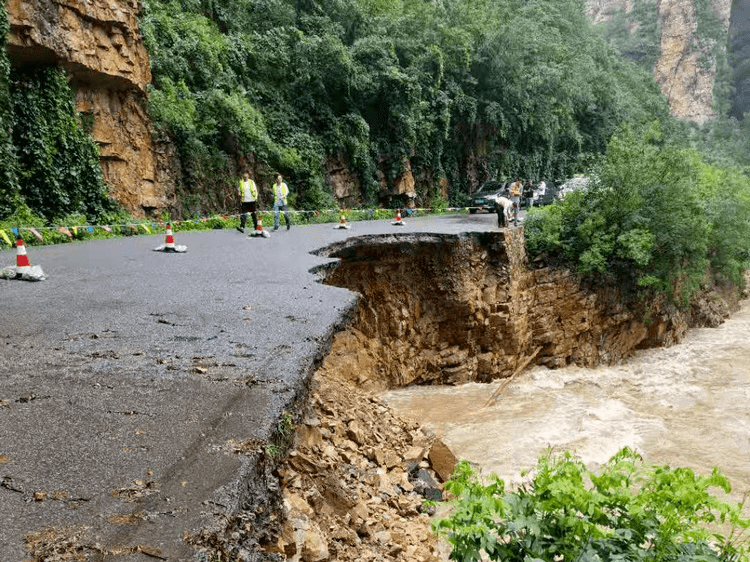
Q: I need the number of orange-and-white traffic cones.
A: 5